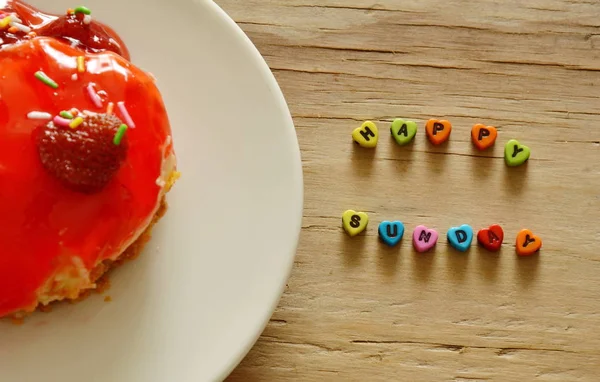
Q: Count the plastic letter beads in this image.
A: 11